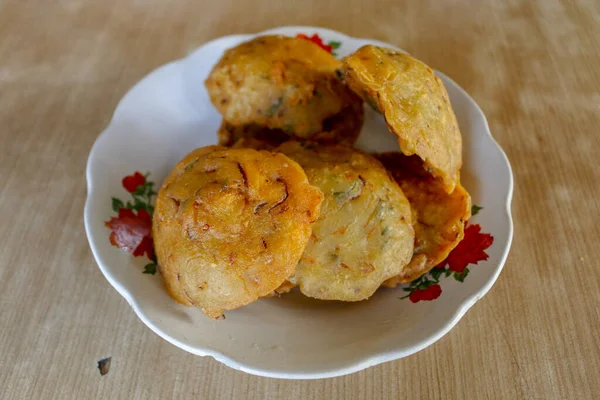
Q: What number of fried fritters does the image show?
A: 6